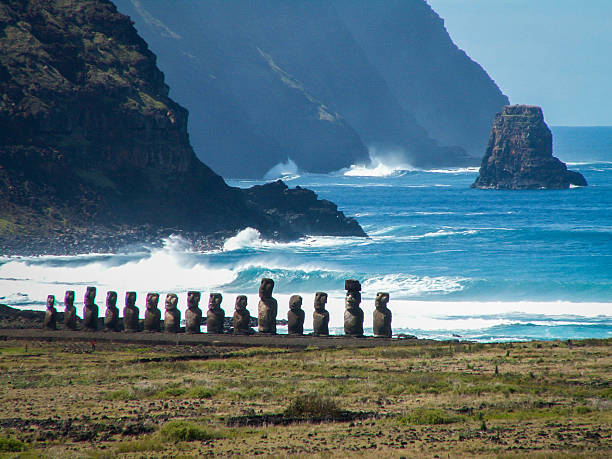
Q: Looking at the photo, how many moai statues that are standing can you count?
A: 15